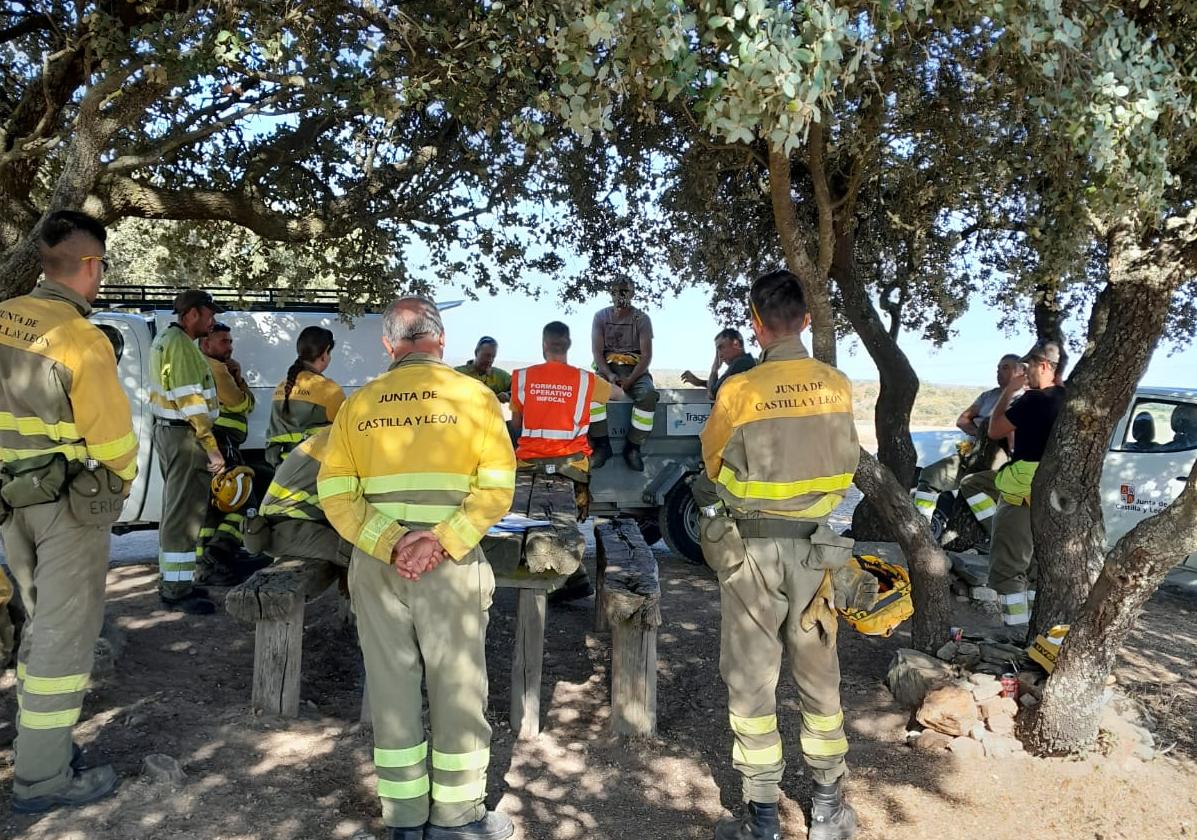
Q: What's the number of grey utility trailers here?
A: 1